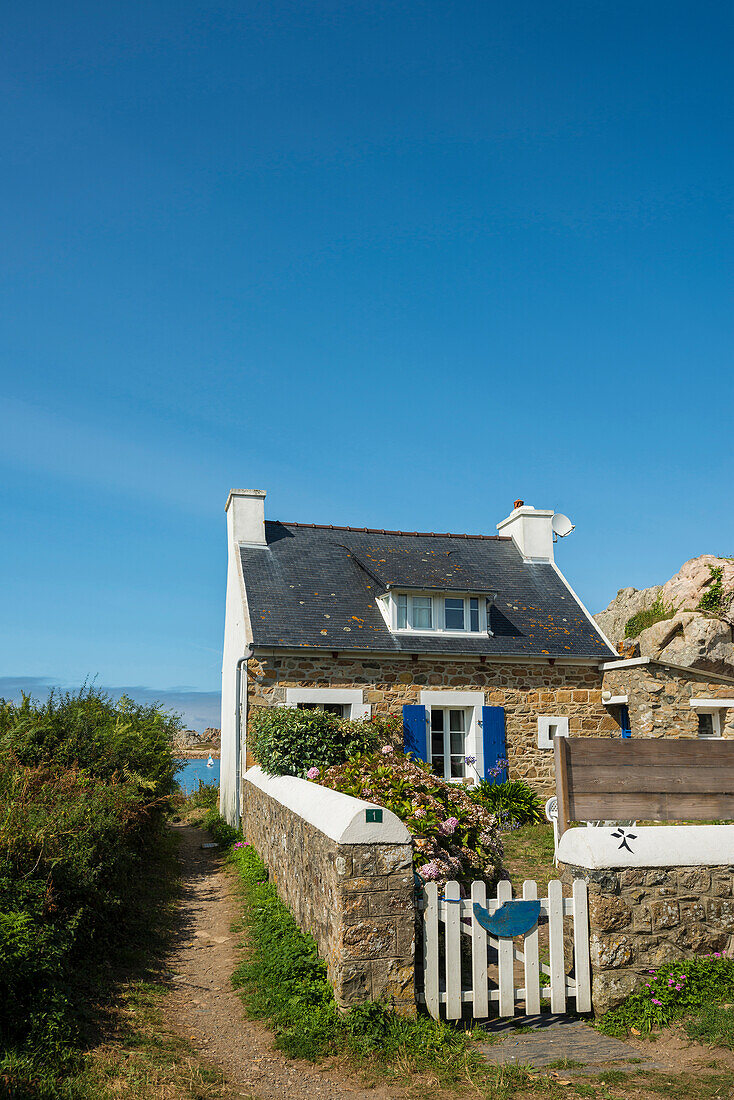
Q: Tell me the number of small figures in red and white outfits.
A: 0